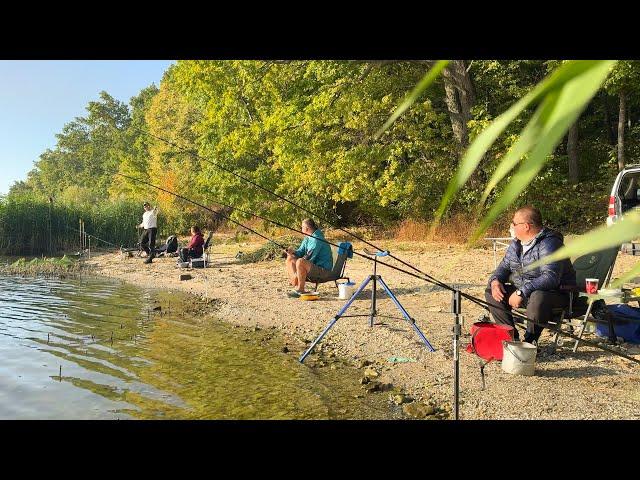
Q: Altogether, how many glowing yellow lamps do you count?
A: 0